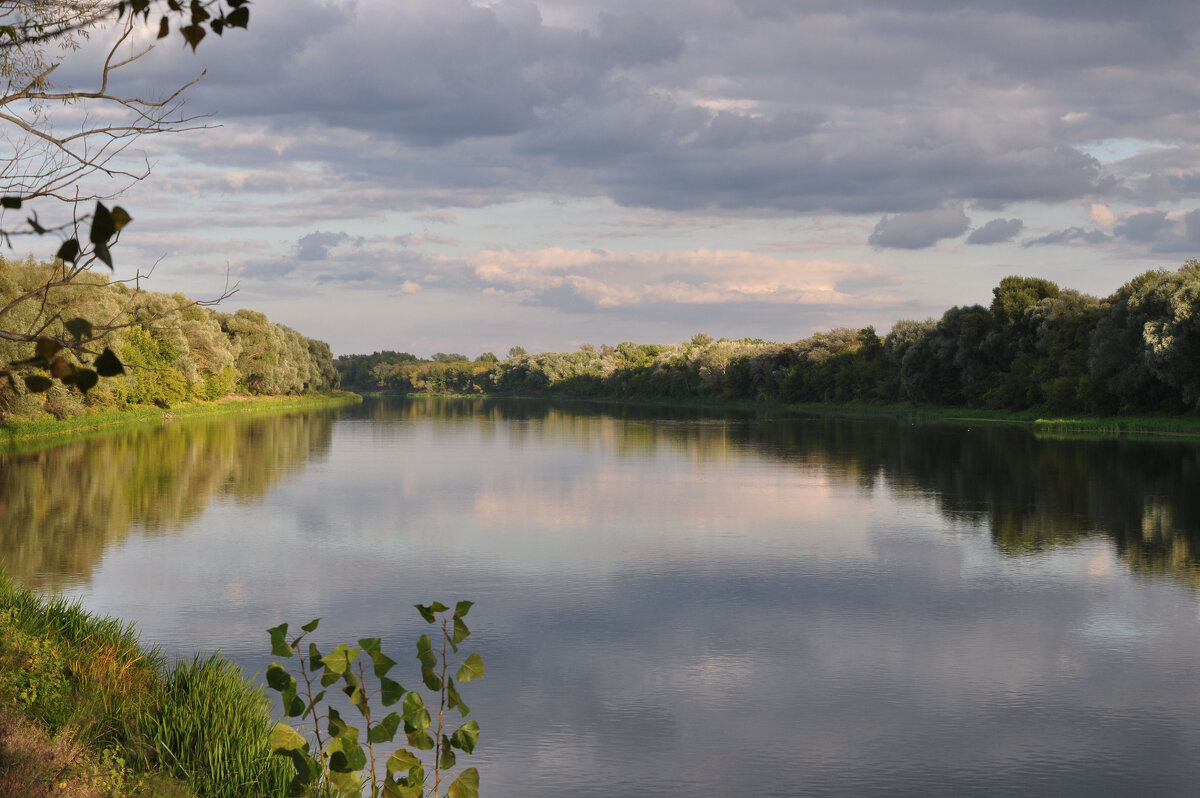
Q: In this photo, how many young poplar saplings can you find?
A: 3